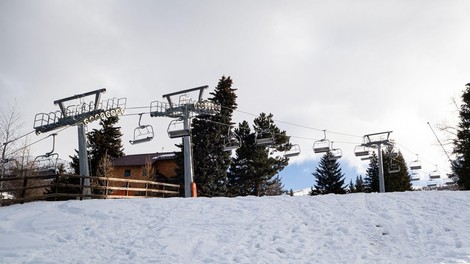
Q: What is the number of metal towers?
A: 3